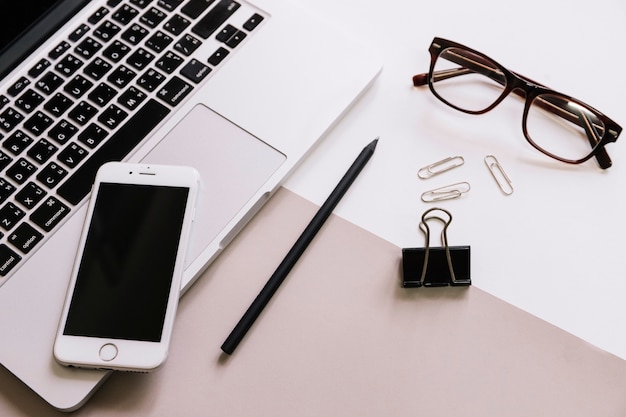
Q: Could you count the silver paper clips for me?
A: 3